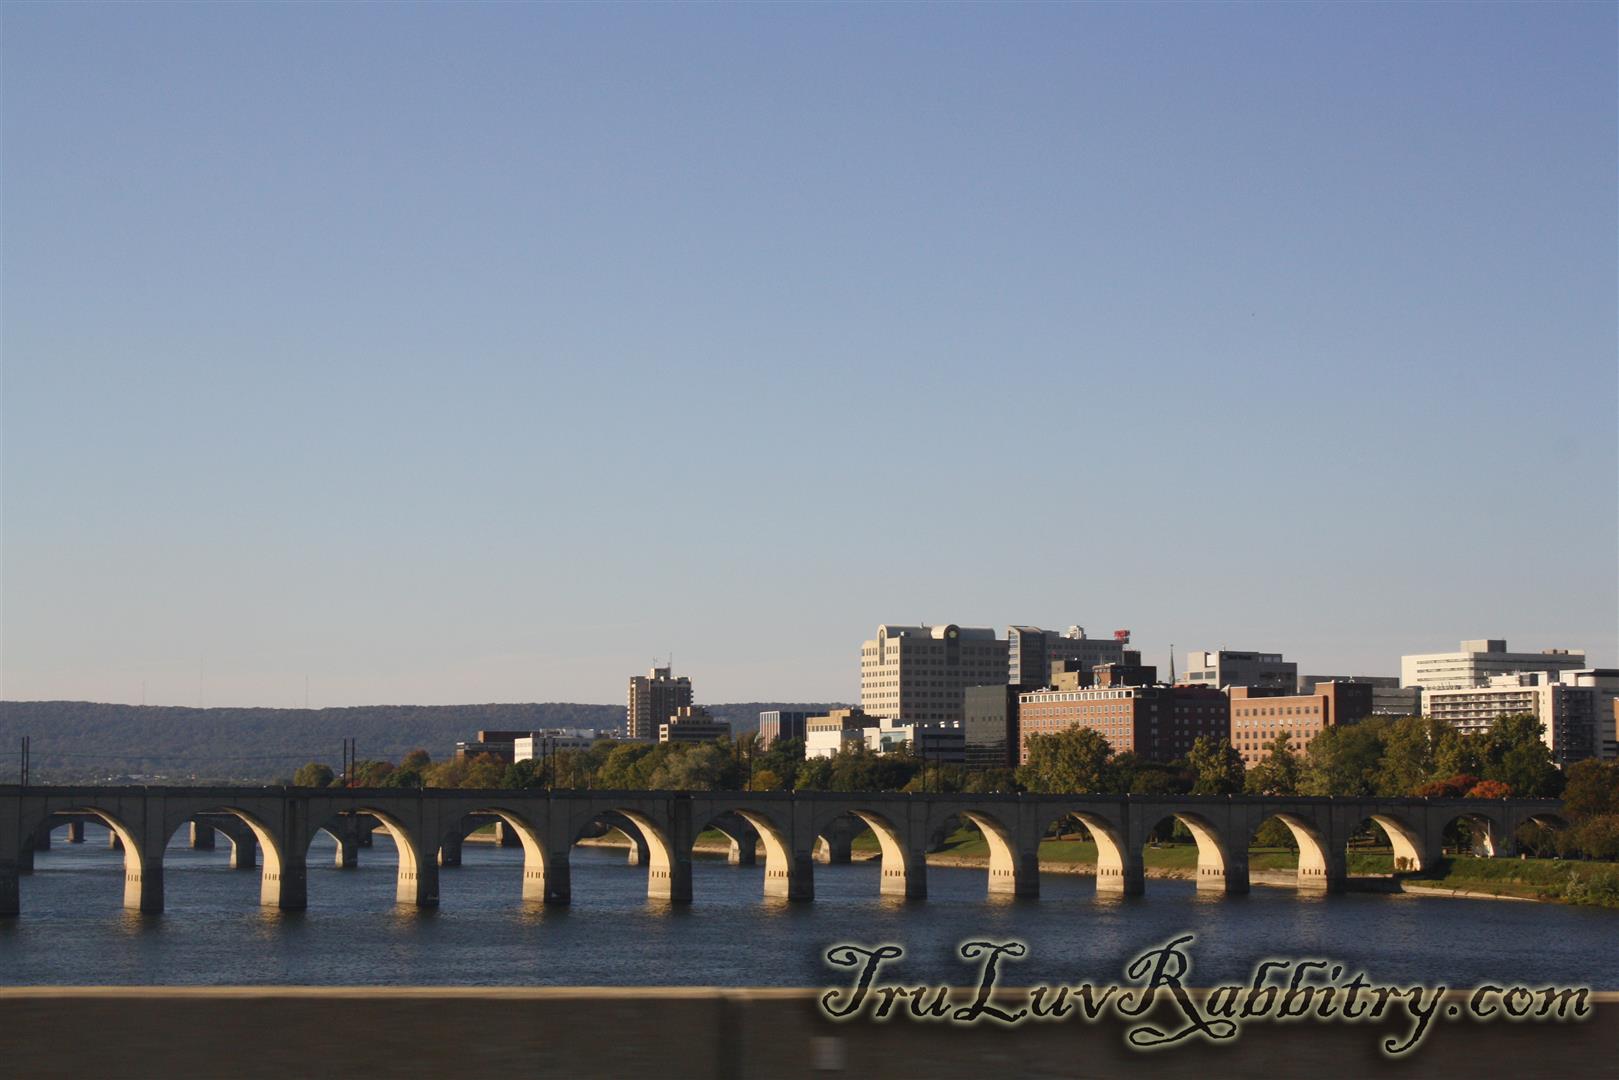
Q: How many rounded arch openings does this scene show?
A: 14